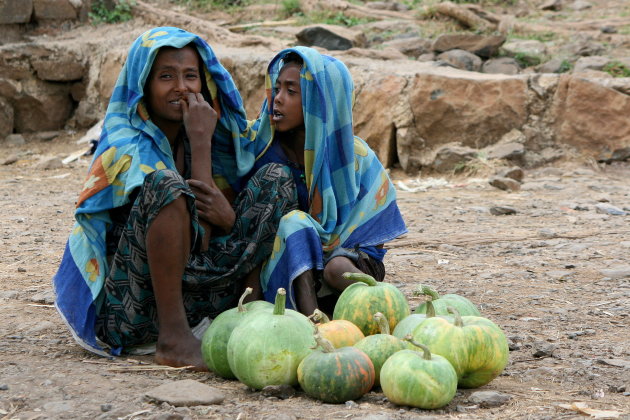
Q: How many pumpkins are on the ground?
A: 10